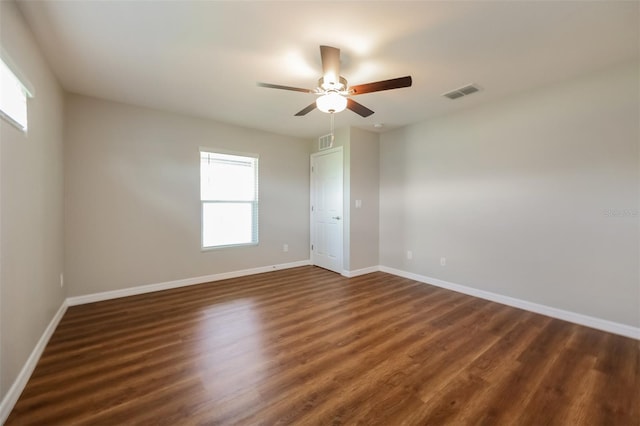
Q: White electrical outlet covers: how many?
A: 4